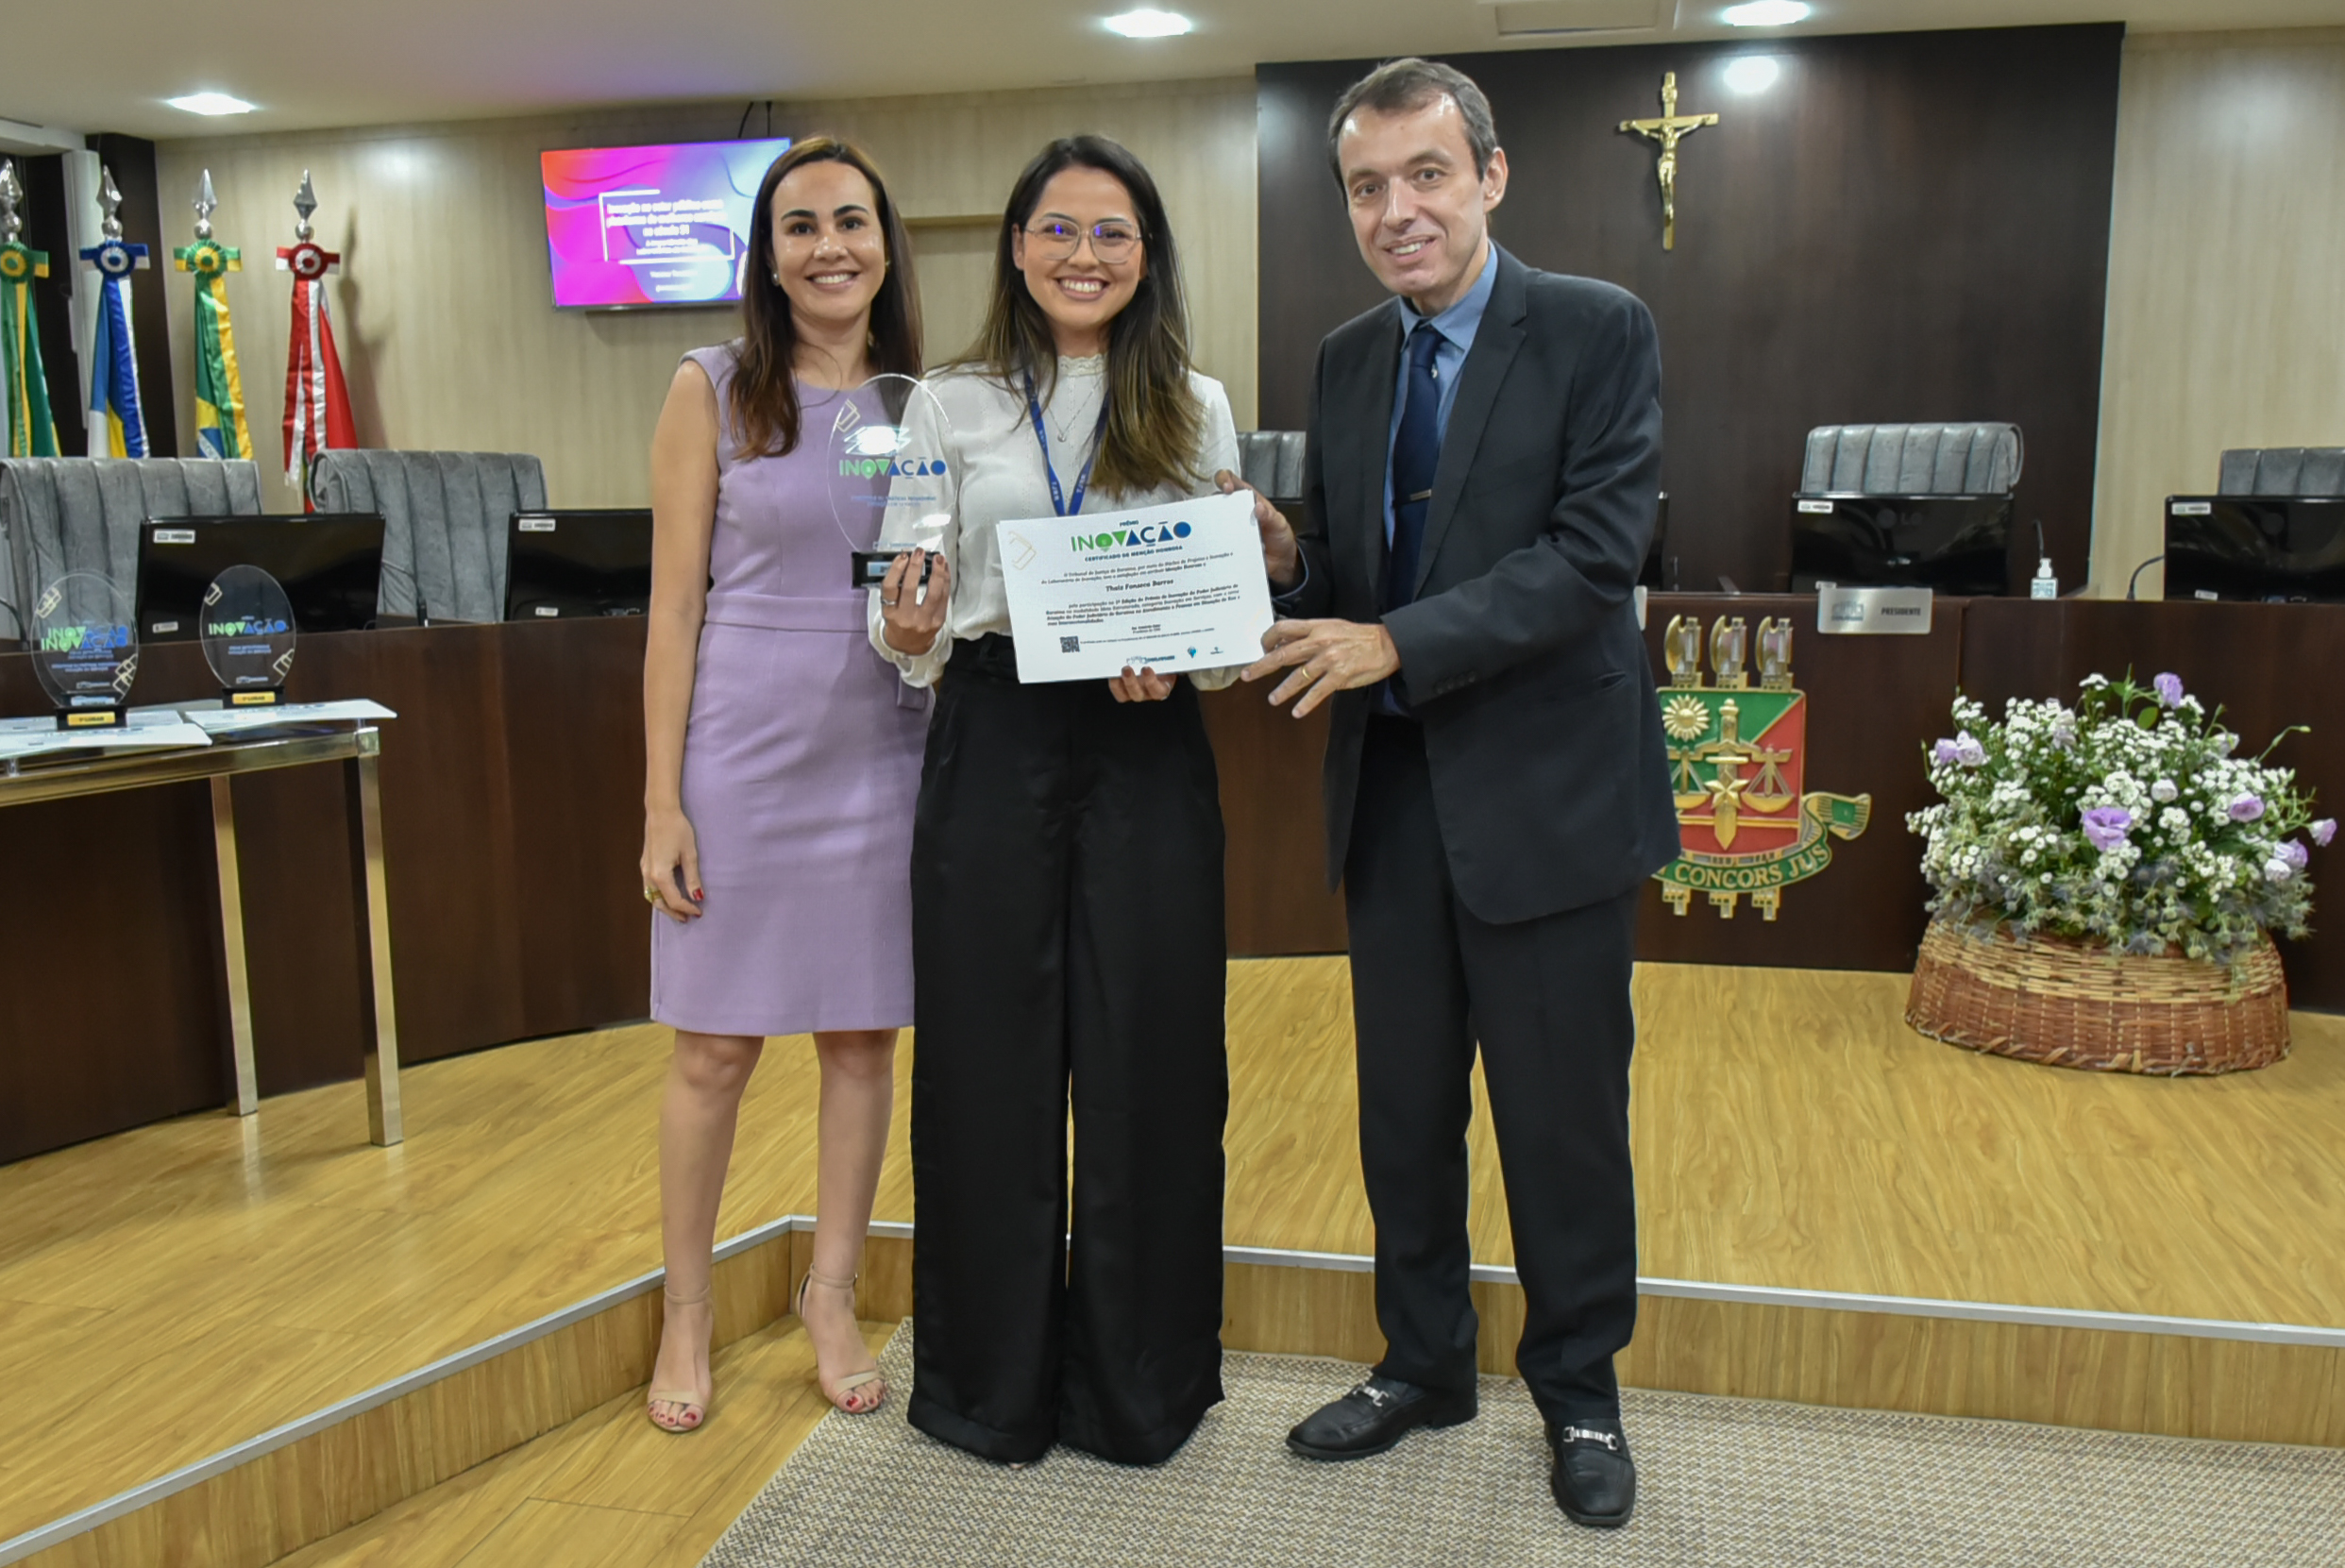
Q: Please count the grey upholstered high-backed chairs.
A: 5